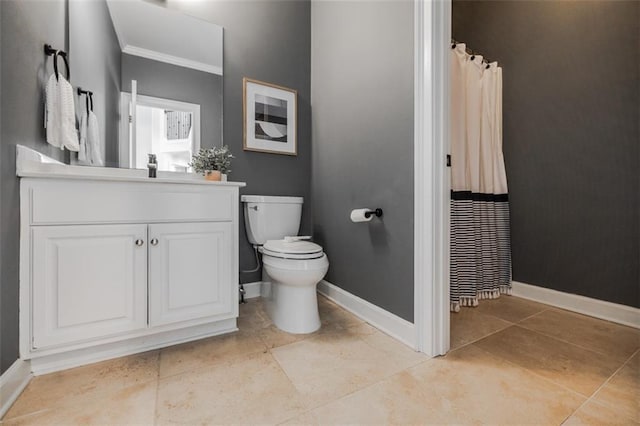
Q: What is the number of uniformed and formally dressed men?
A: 0